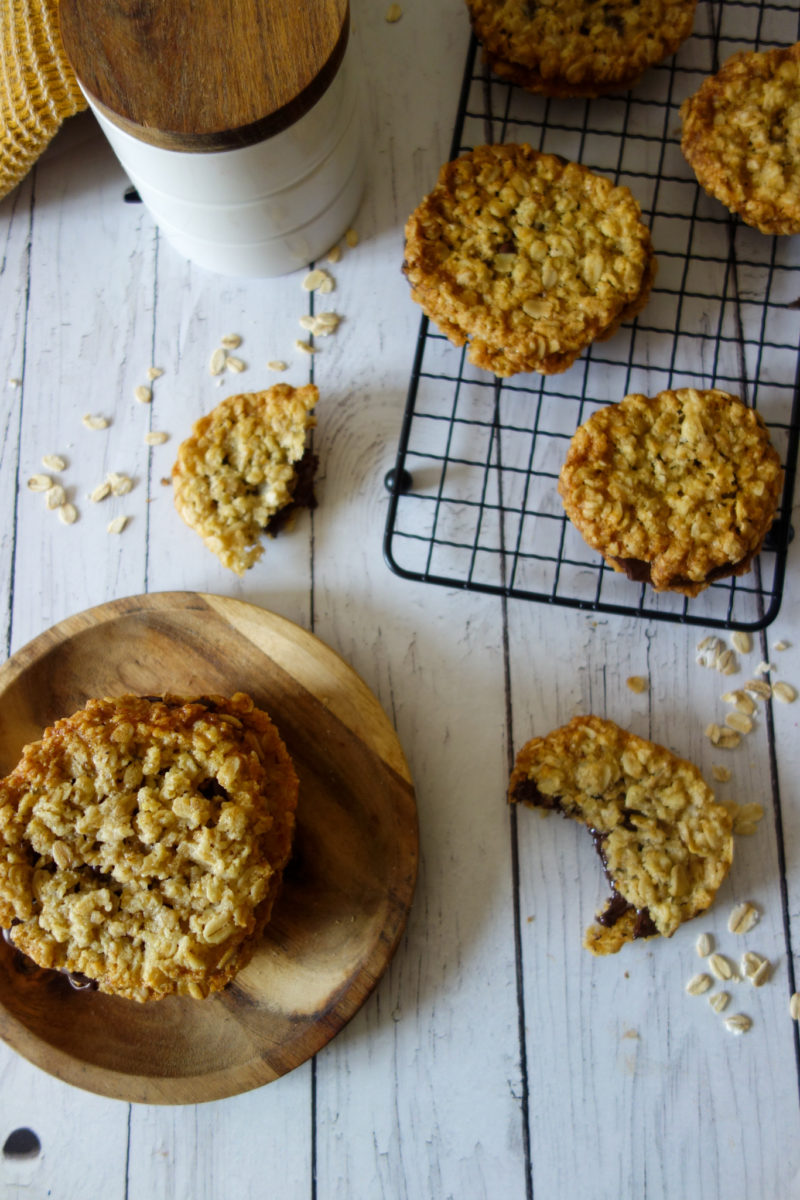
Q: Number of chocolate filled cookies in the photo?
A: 7